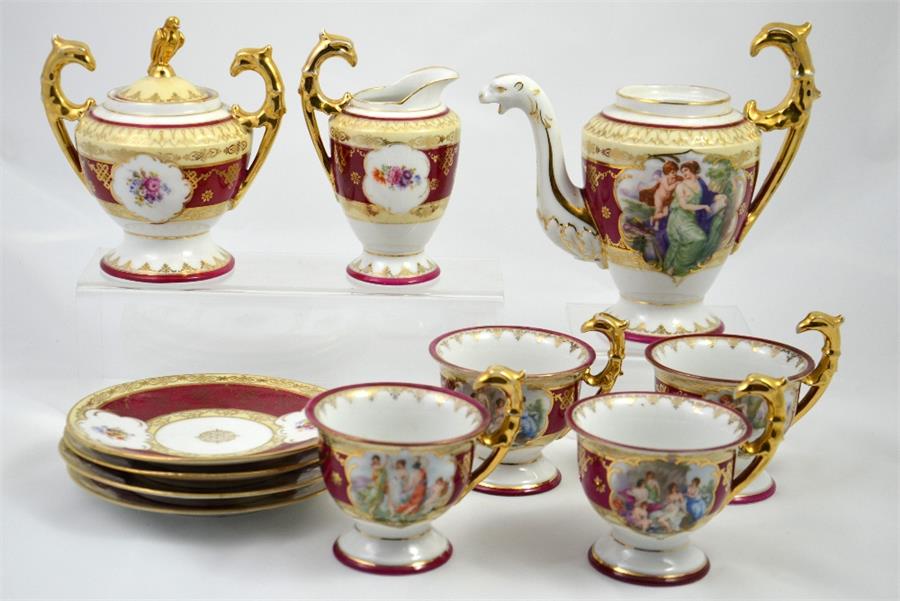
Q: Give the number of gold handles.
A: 8